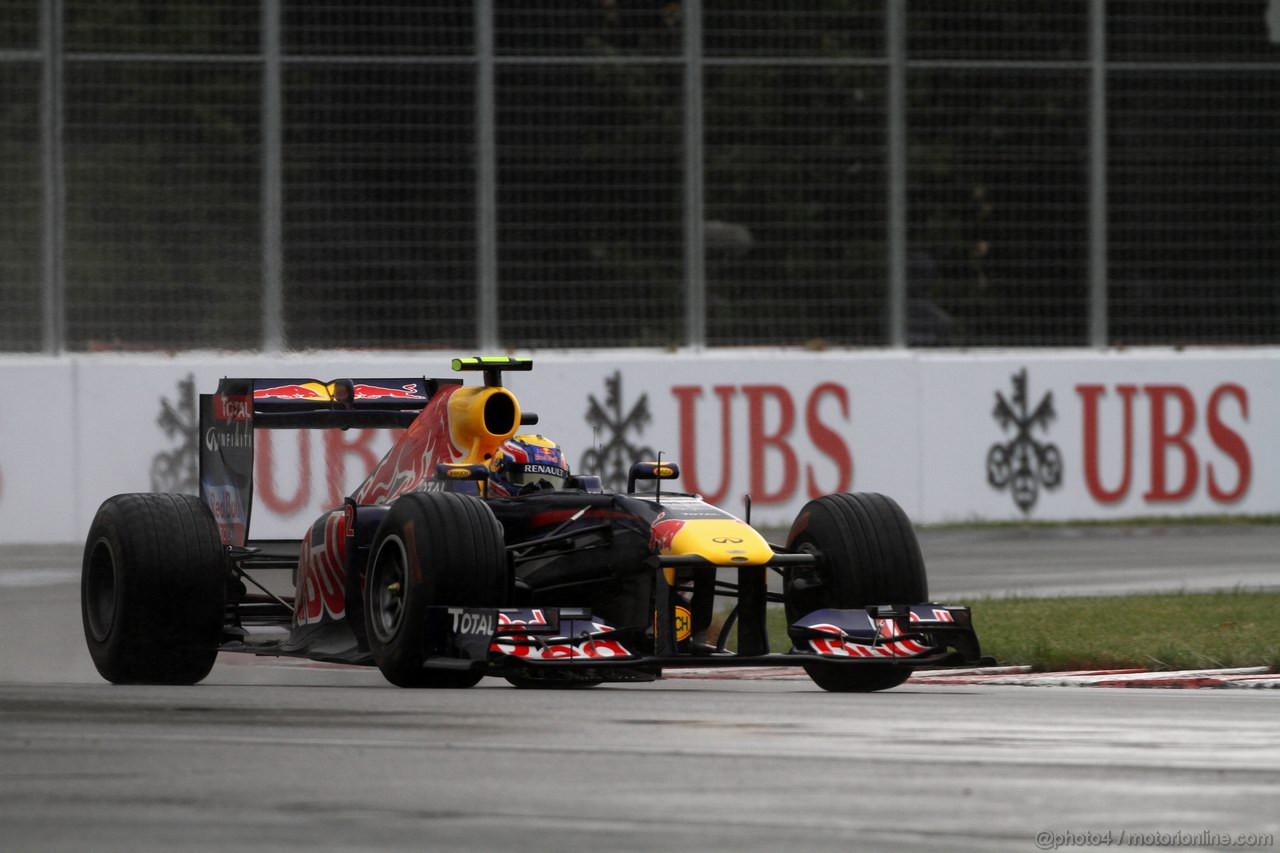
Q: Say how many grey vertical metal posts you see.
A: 6